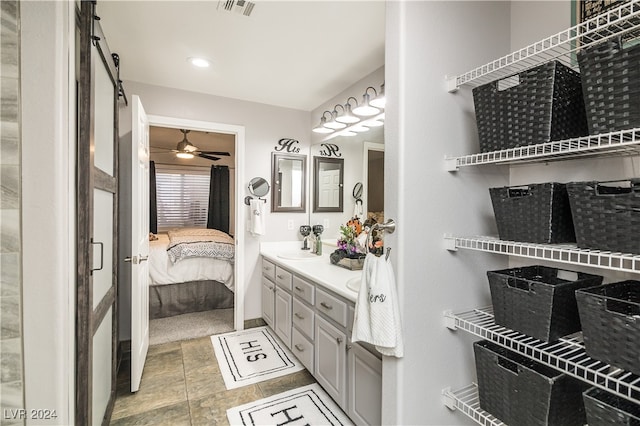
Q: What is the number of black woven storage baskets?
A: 8